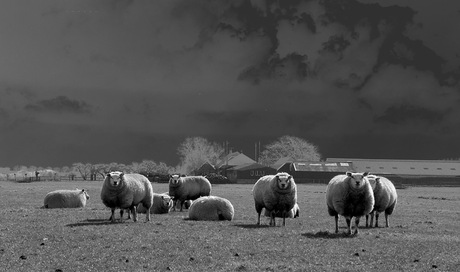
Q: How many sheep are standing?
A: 5